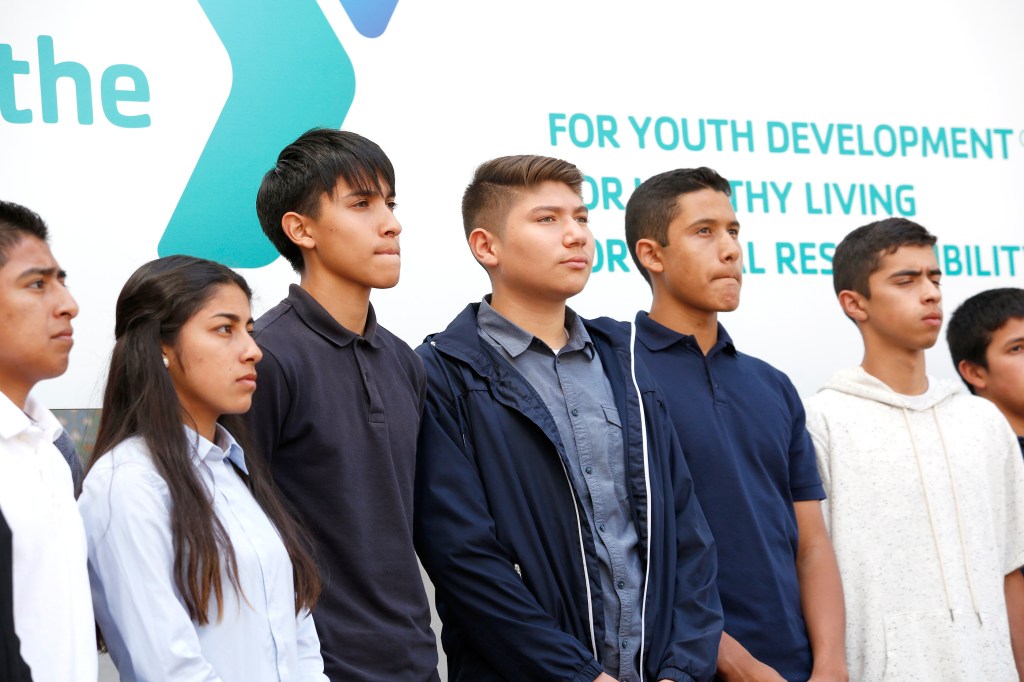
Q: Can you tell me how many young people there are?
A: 7